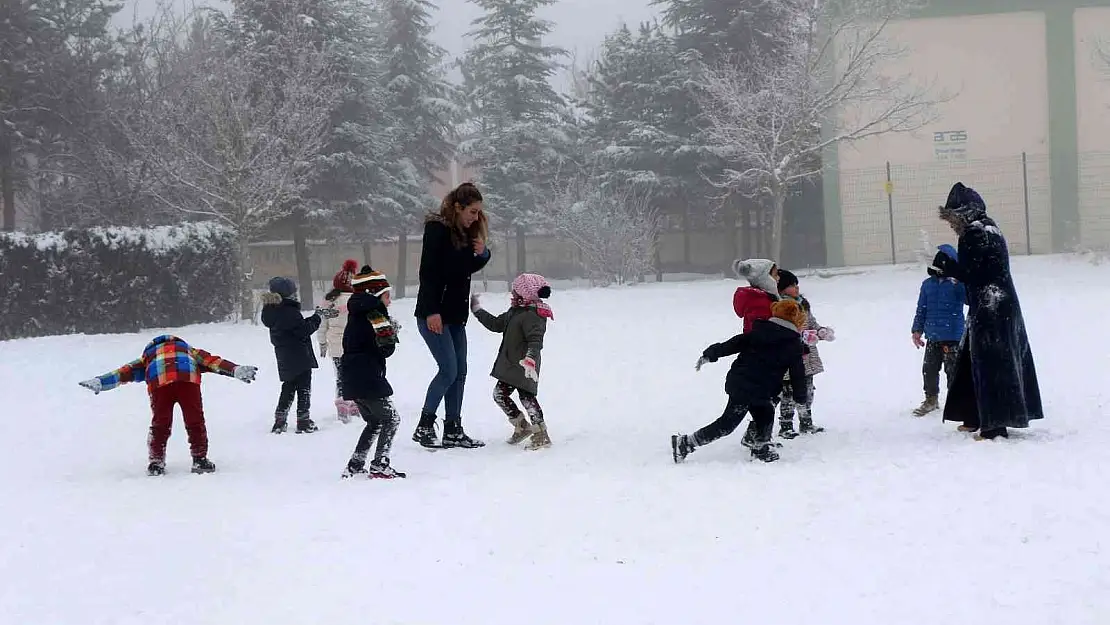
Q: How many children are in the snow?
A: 9